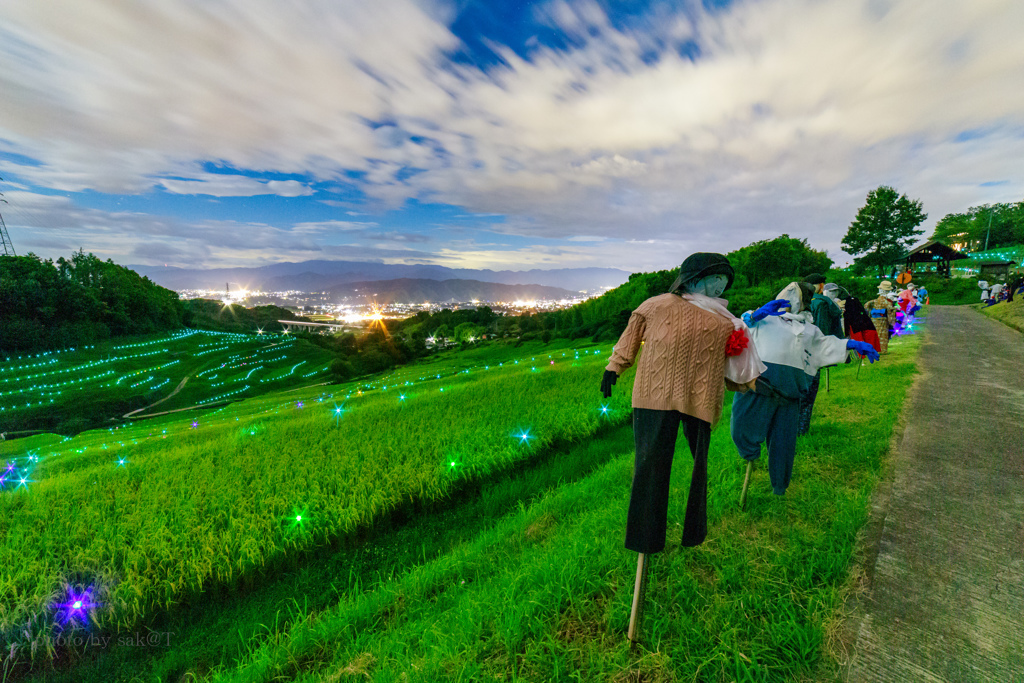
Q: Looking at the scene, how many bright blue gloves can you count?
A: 2